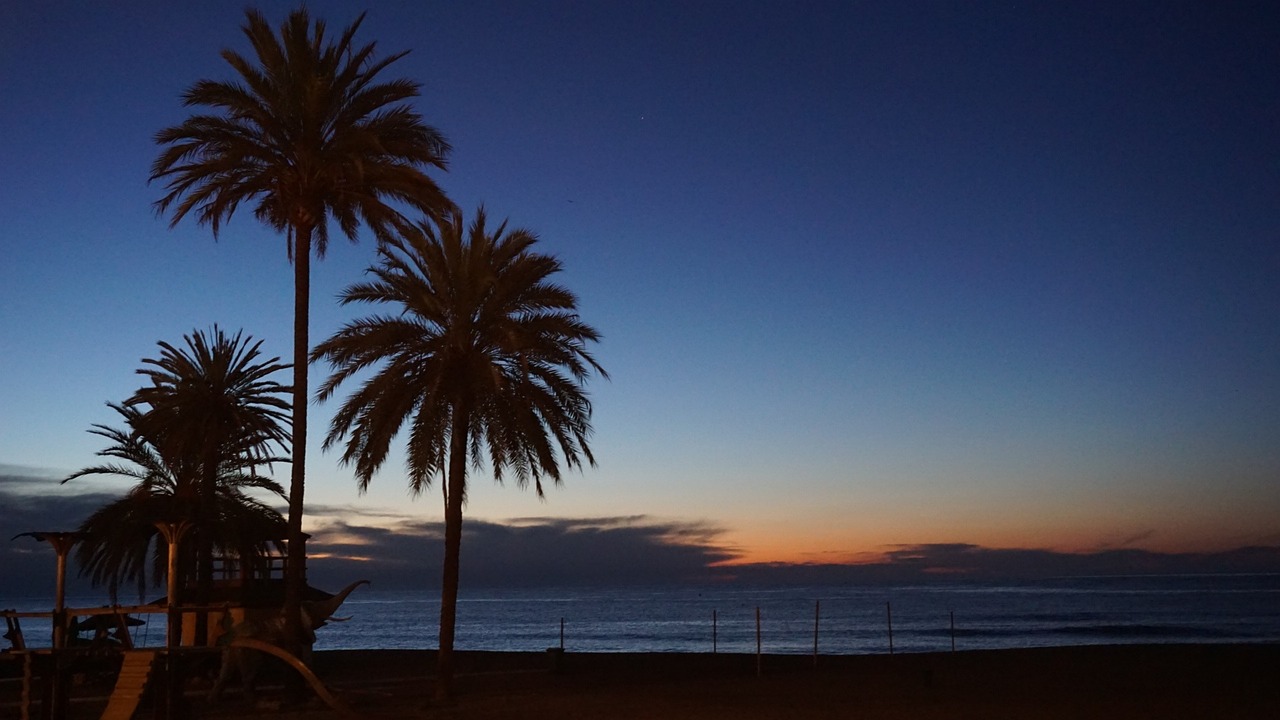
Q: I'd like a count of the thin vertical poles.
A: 6